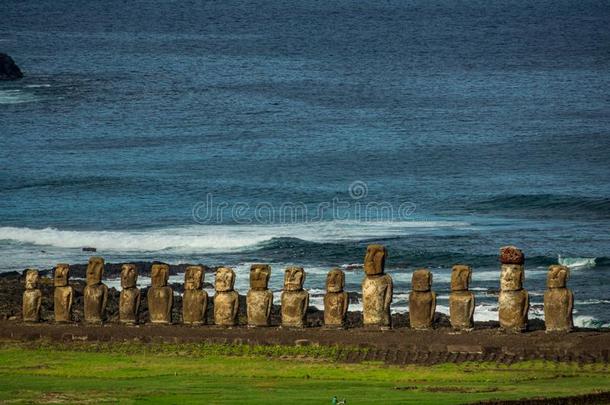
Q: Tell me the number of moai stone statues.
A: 15